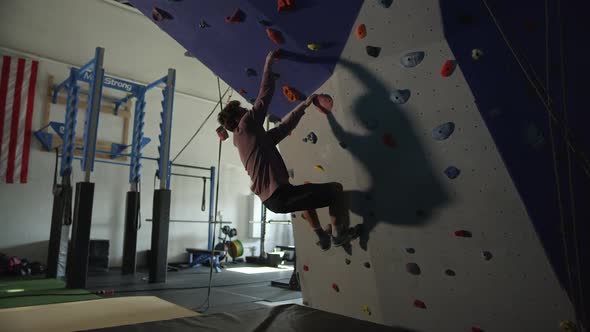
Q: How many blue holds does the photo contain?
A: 5